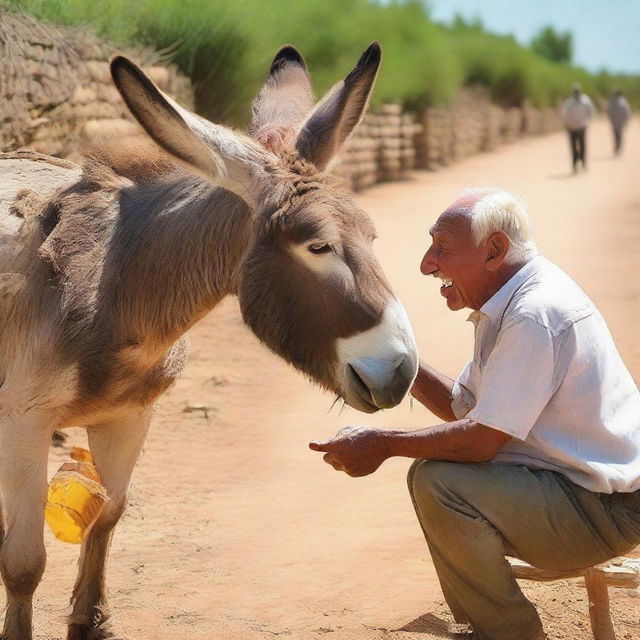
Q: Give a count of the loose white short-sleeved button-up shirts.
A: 1